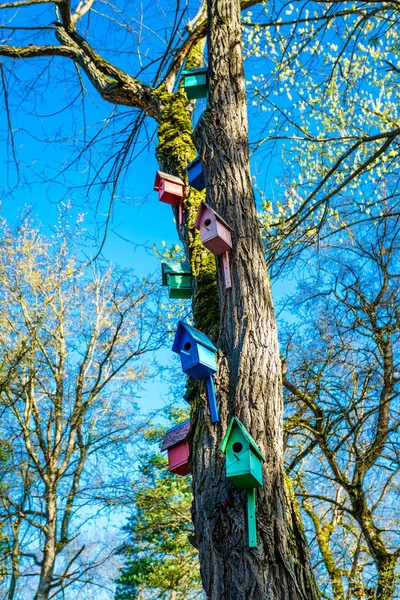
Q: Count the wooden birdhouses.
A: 8